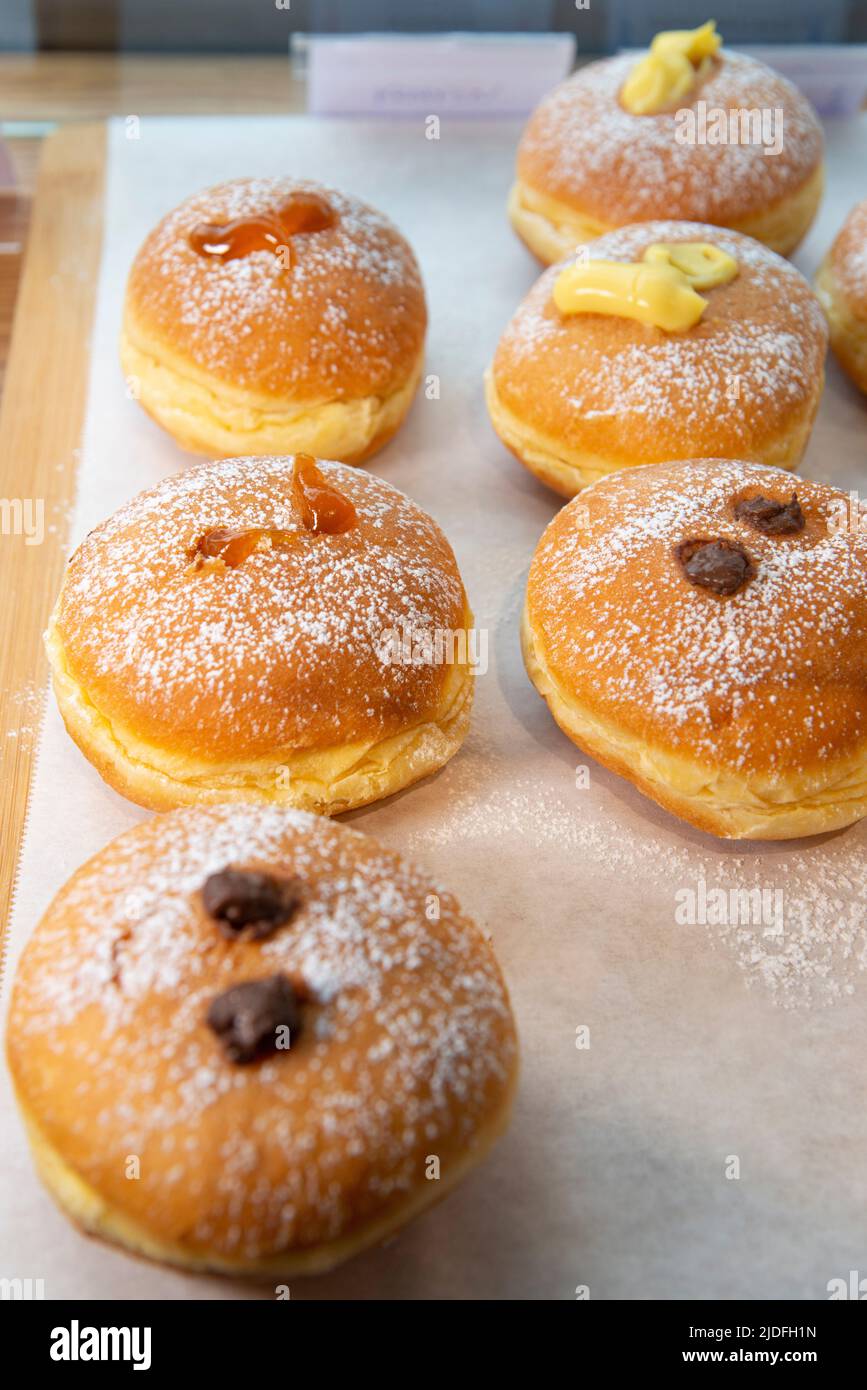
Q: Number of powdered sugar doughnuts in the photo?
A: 7